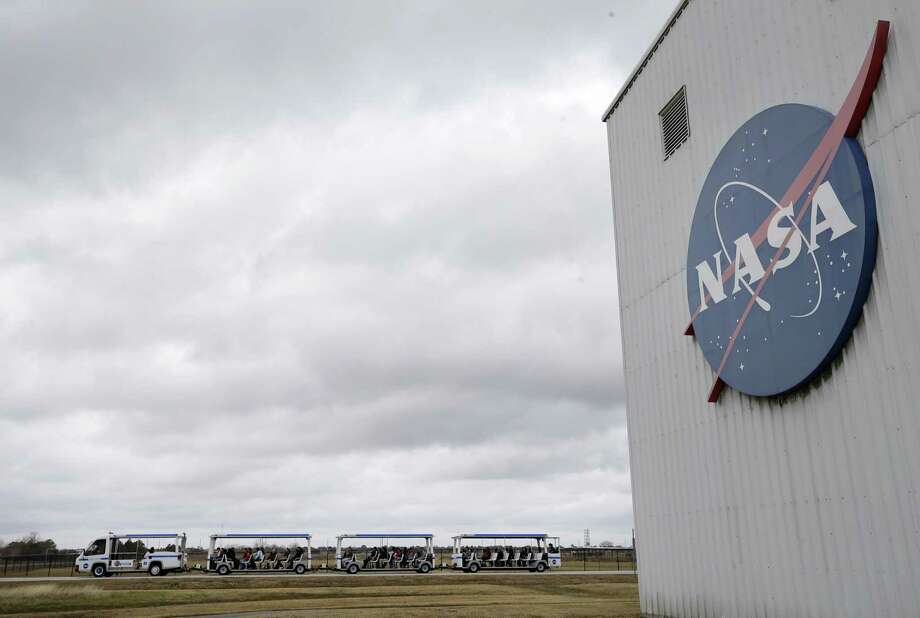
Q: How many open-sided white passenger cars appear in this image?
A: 3